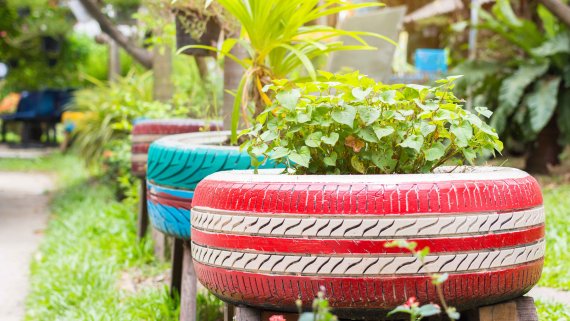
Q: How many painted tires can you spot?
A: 3